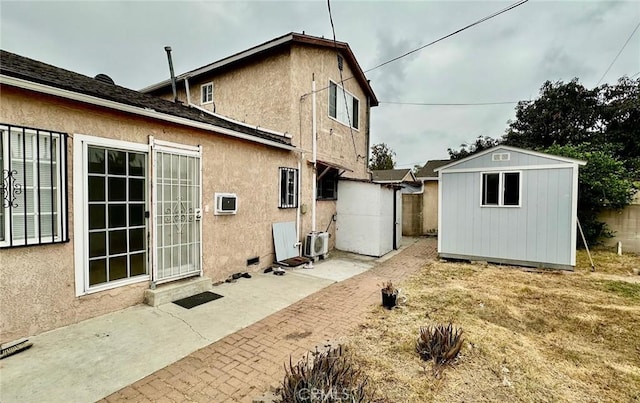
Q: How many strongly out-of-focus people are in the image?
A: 0